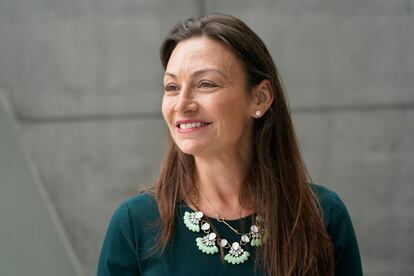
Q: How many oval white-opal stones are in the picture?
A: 7